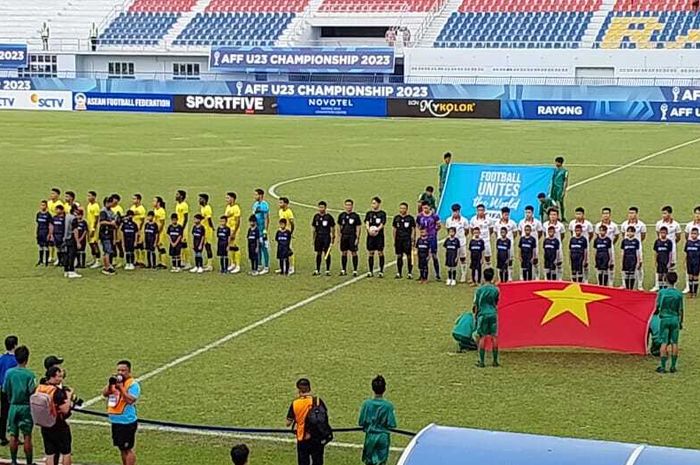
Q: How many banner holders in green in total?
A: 8